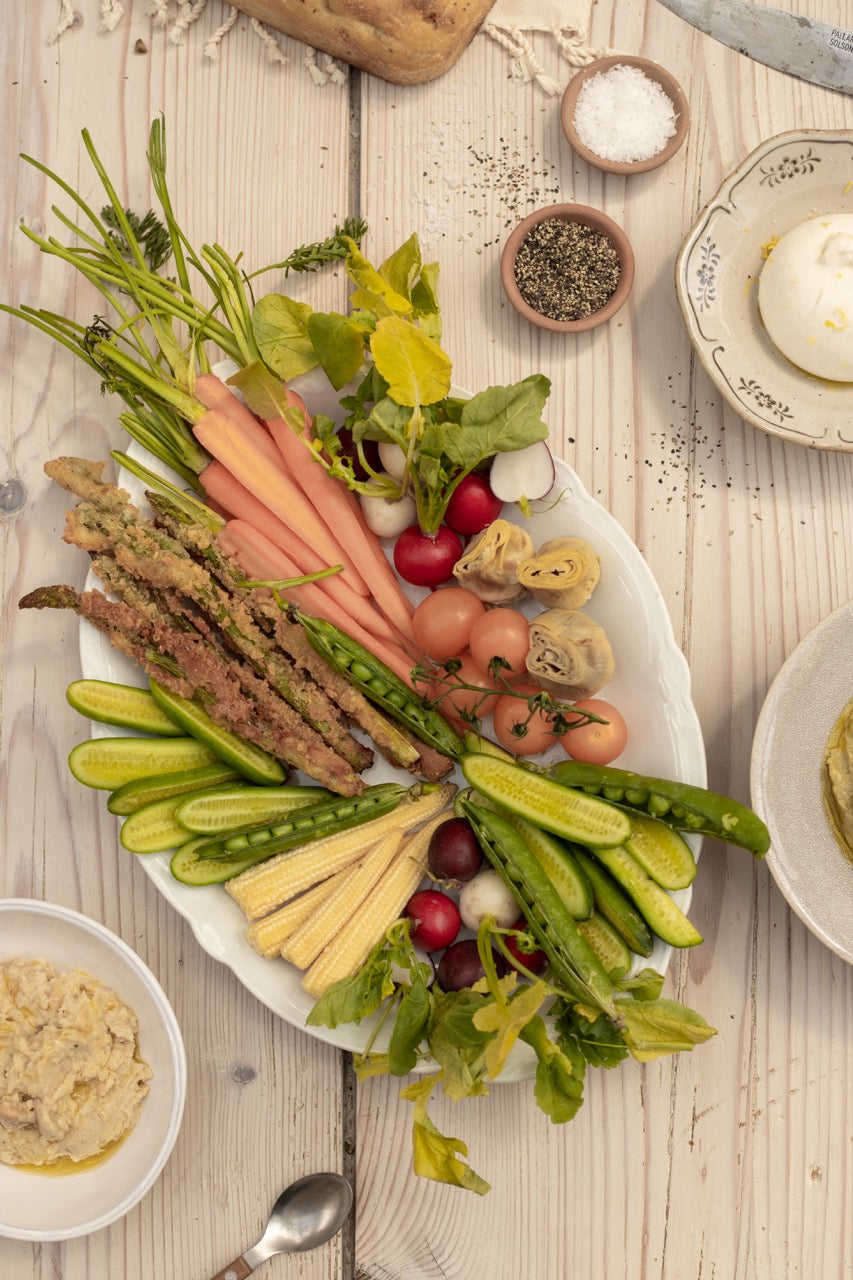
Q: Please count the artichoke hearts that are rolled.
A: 3